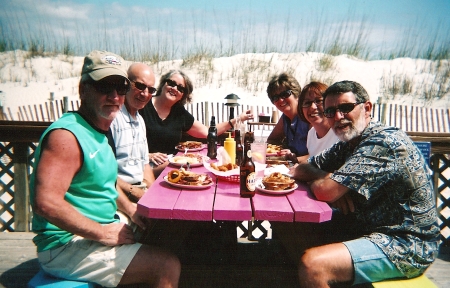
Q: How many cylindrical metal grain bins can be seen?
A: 0